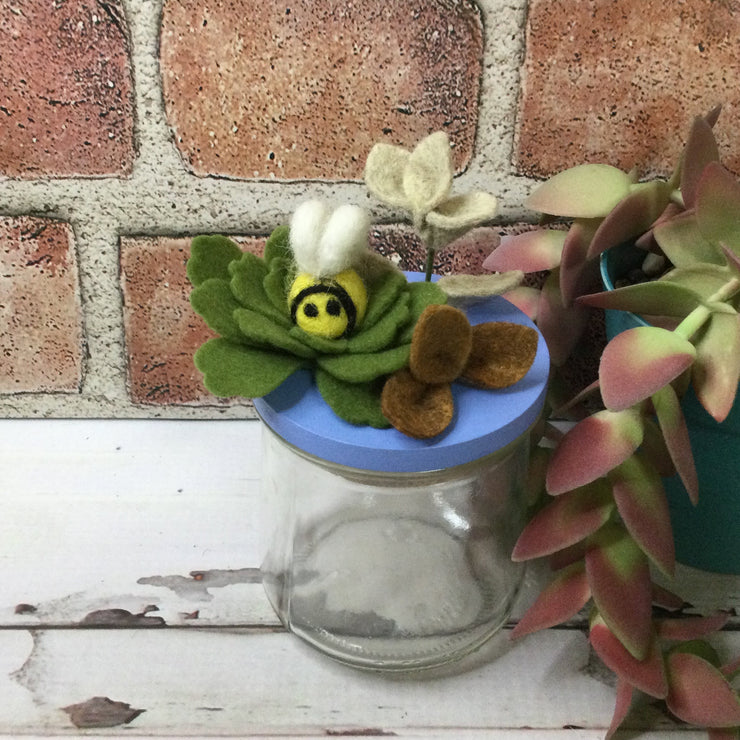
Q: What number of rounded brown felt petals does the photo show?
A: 3